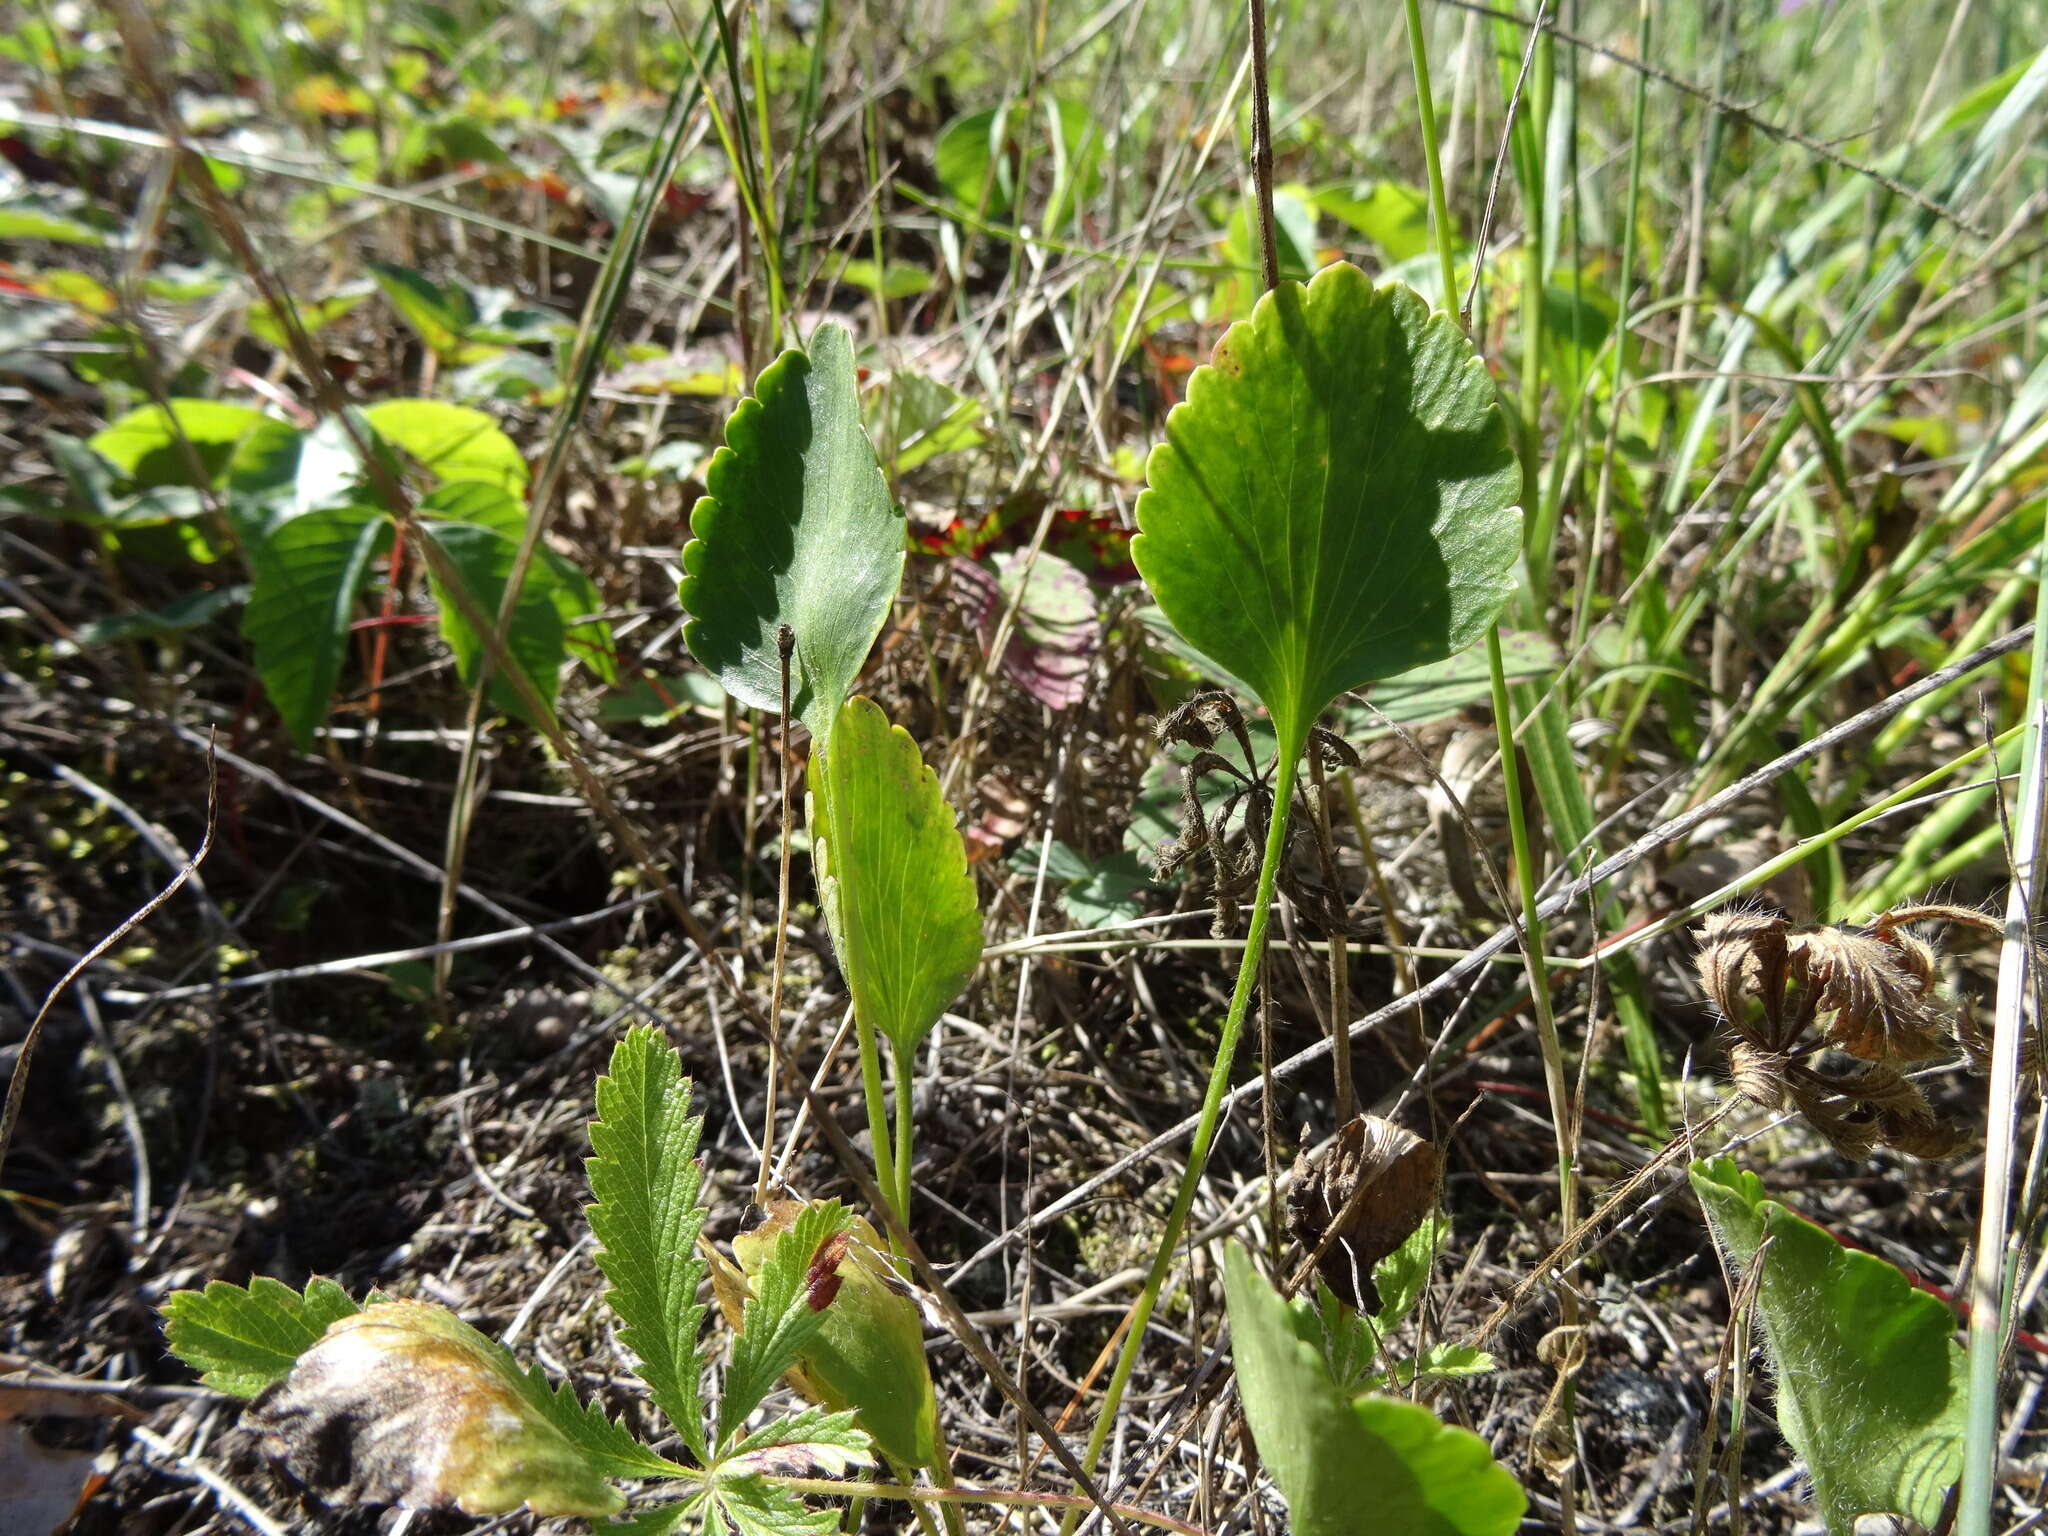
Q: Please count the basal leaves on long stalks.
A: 3